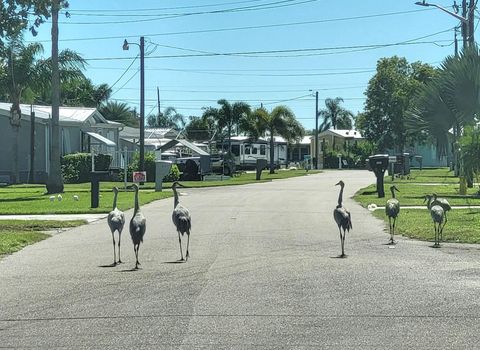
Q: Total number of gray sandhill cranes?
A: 7